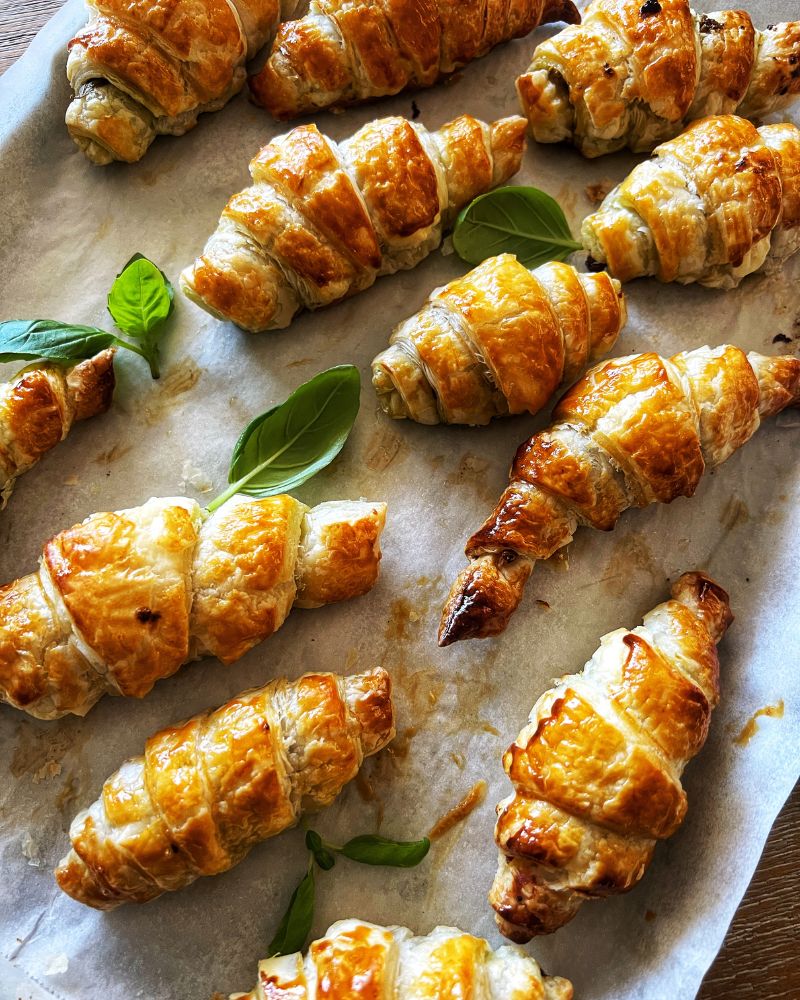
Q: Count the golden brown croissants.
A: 12